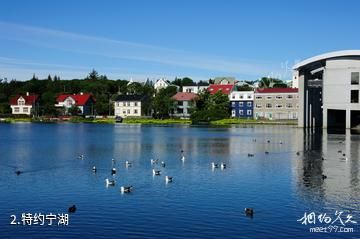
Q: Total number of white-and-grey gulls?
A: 14